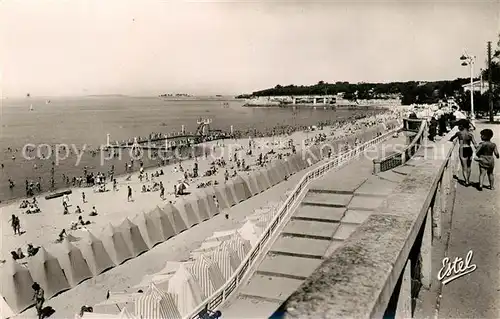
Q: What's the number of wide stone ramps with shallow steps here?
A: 1